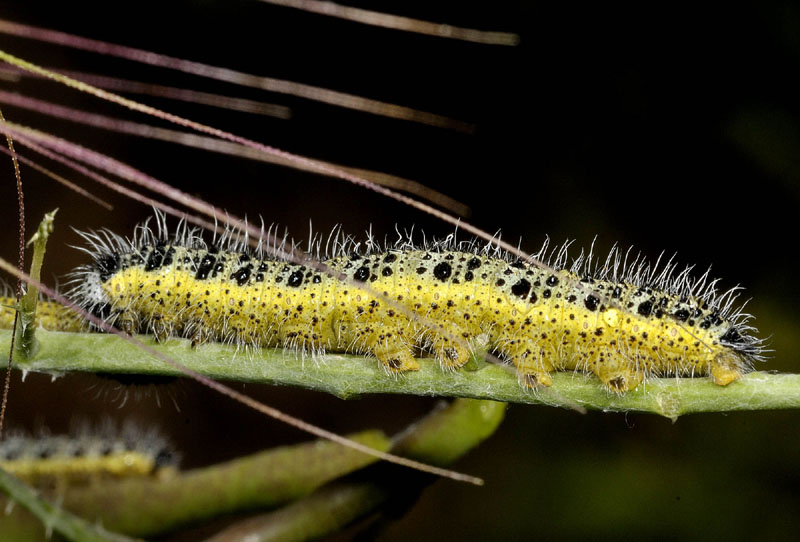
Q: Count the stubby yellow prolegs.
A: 5